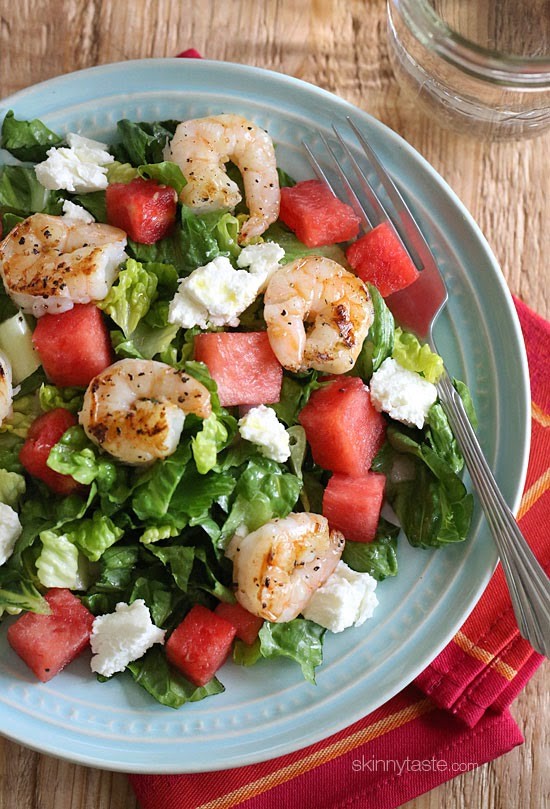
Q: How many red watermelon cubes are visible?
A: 11